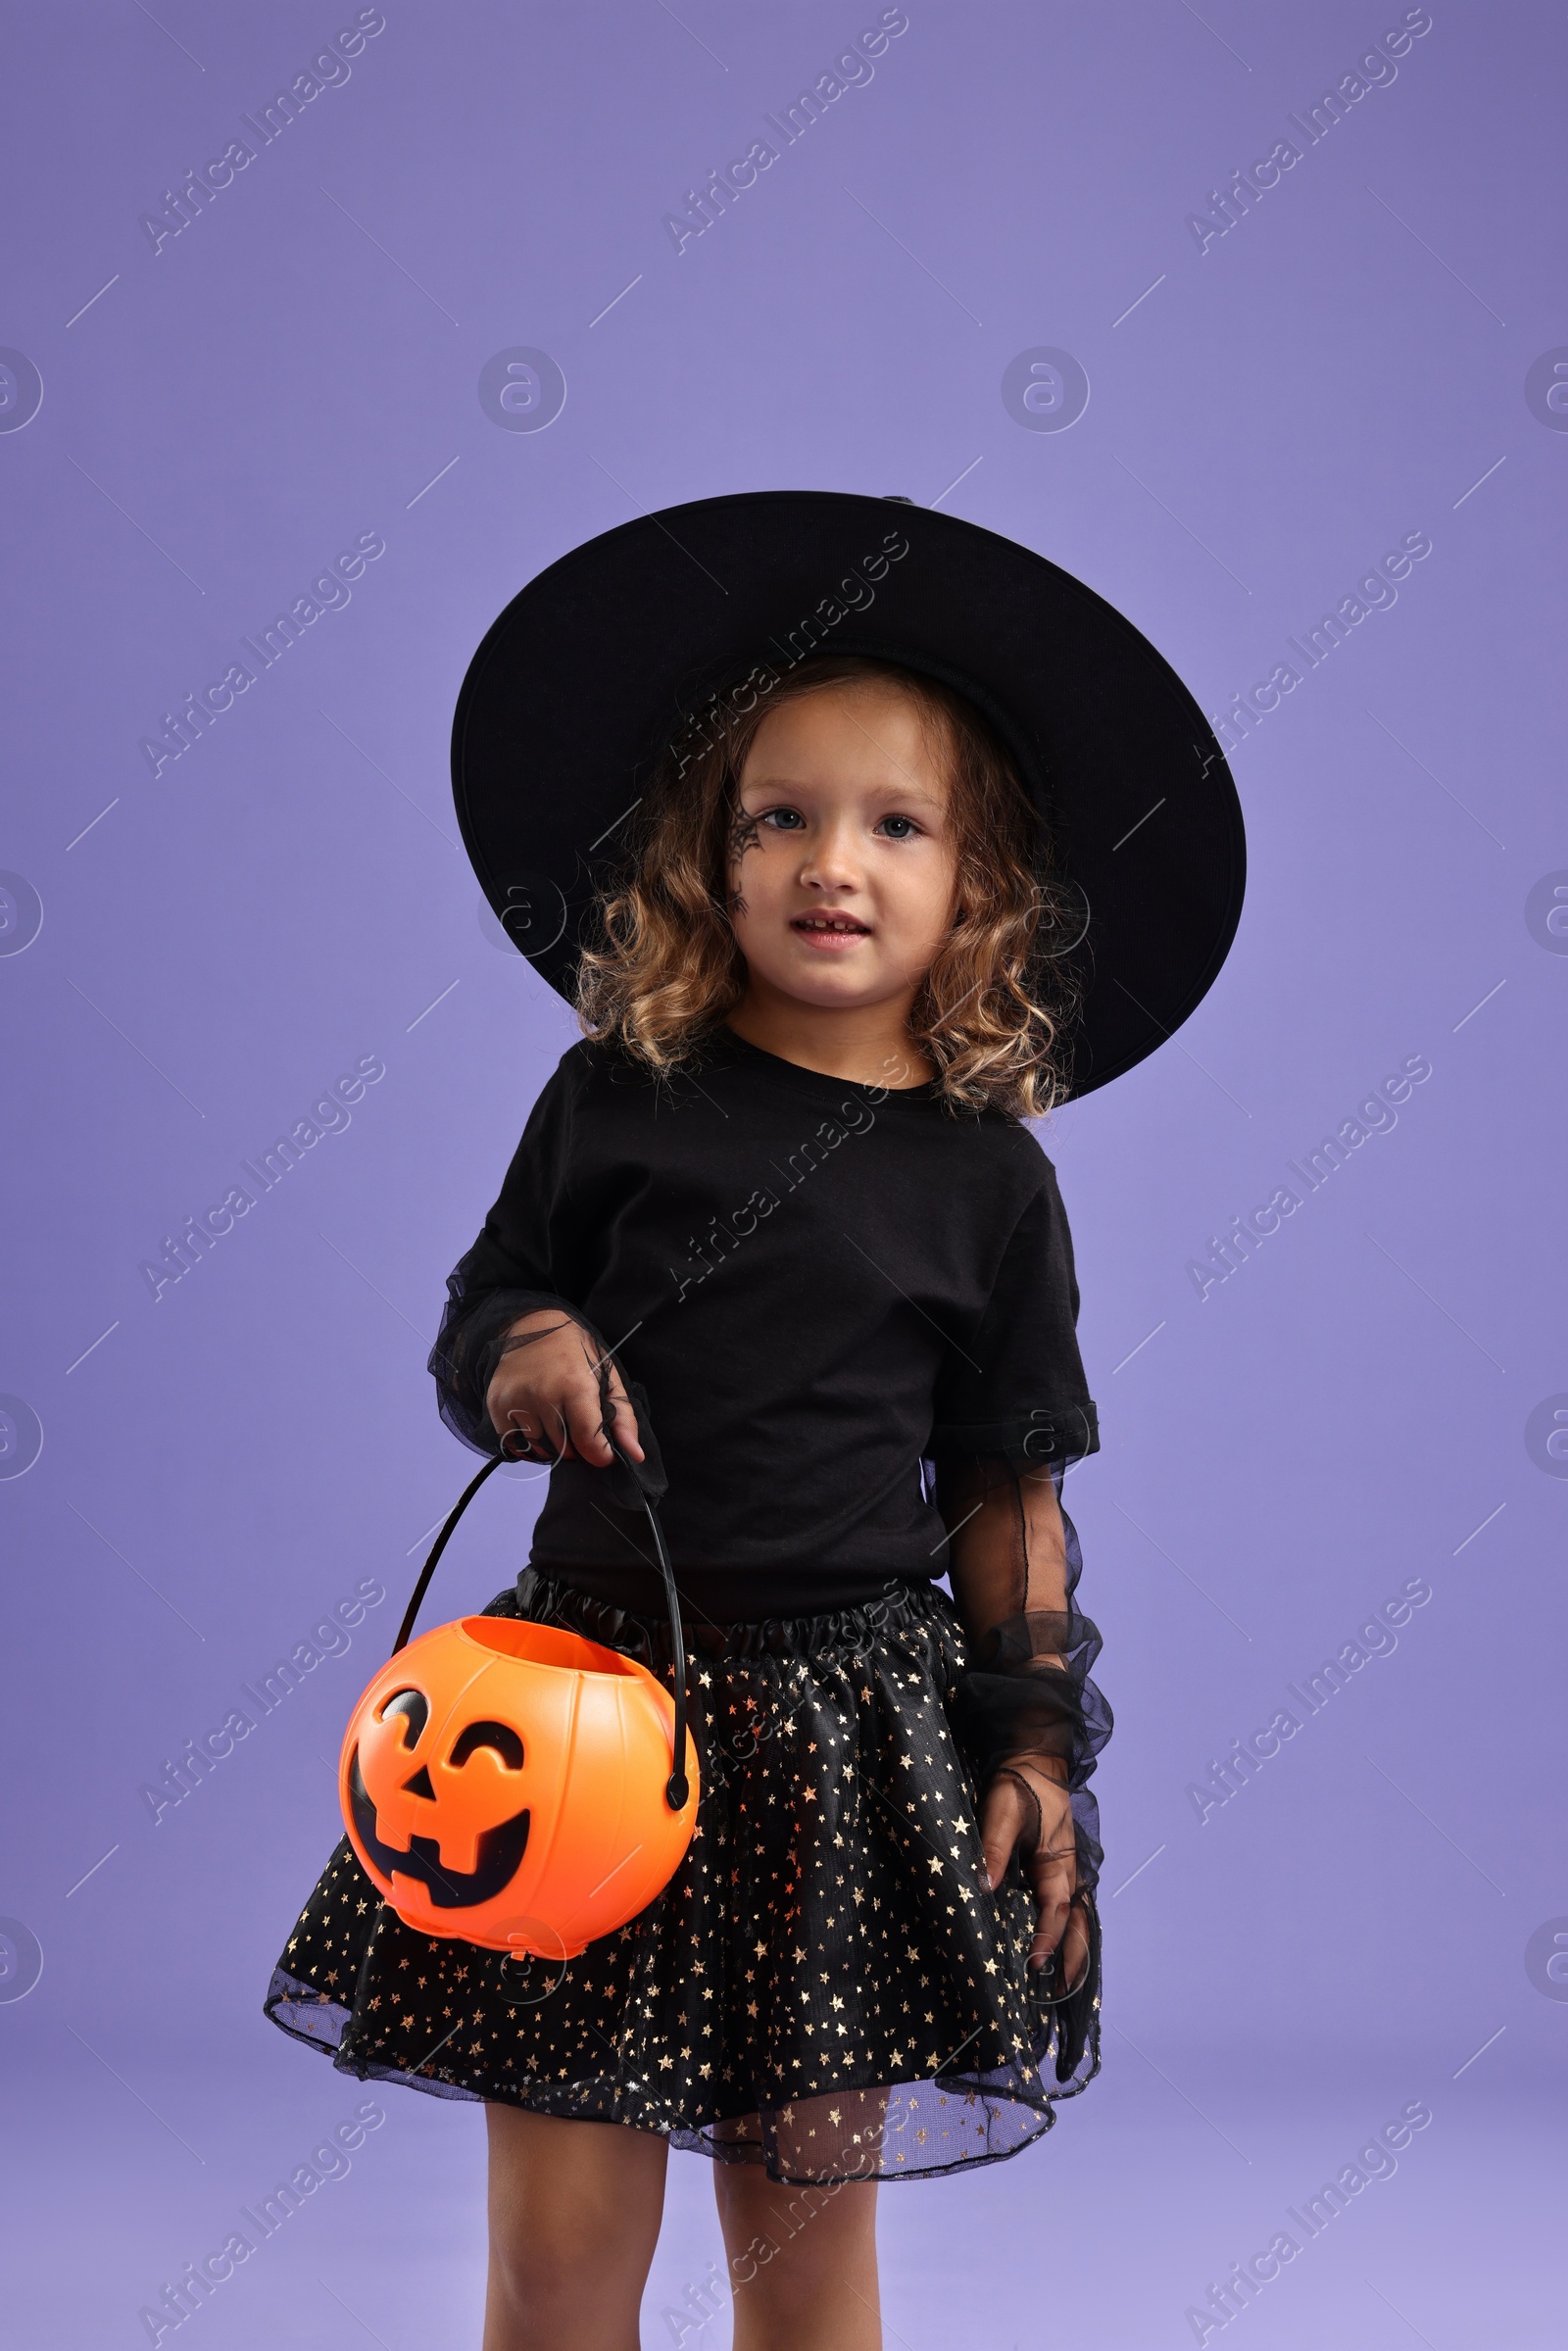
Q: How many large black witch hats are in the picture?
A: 1